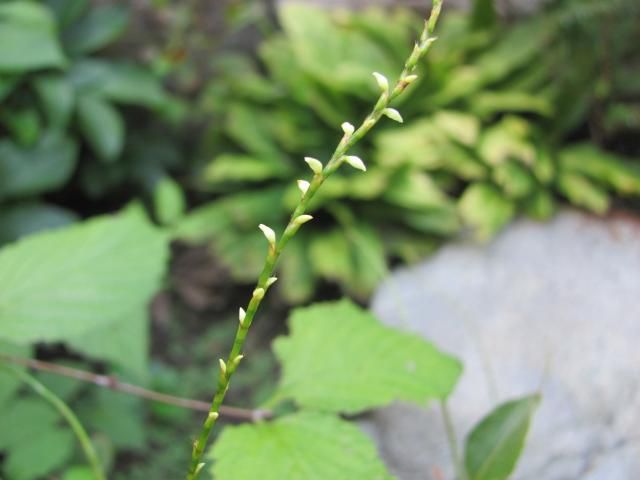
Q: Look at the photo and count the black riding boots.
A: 0